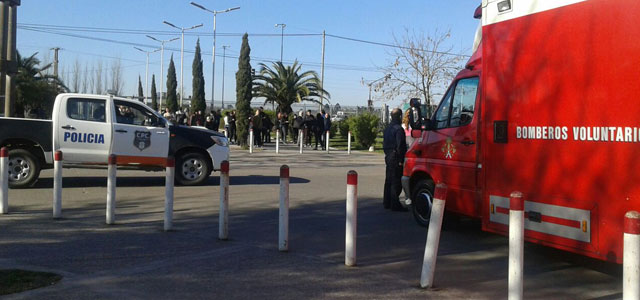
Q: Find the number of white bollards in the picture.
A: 15